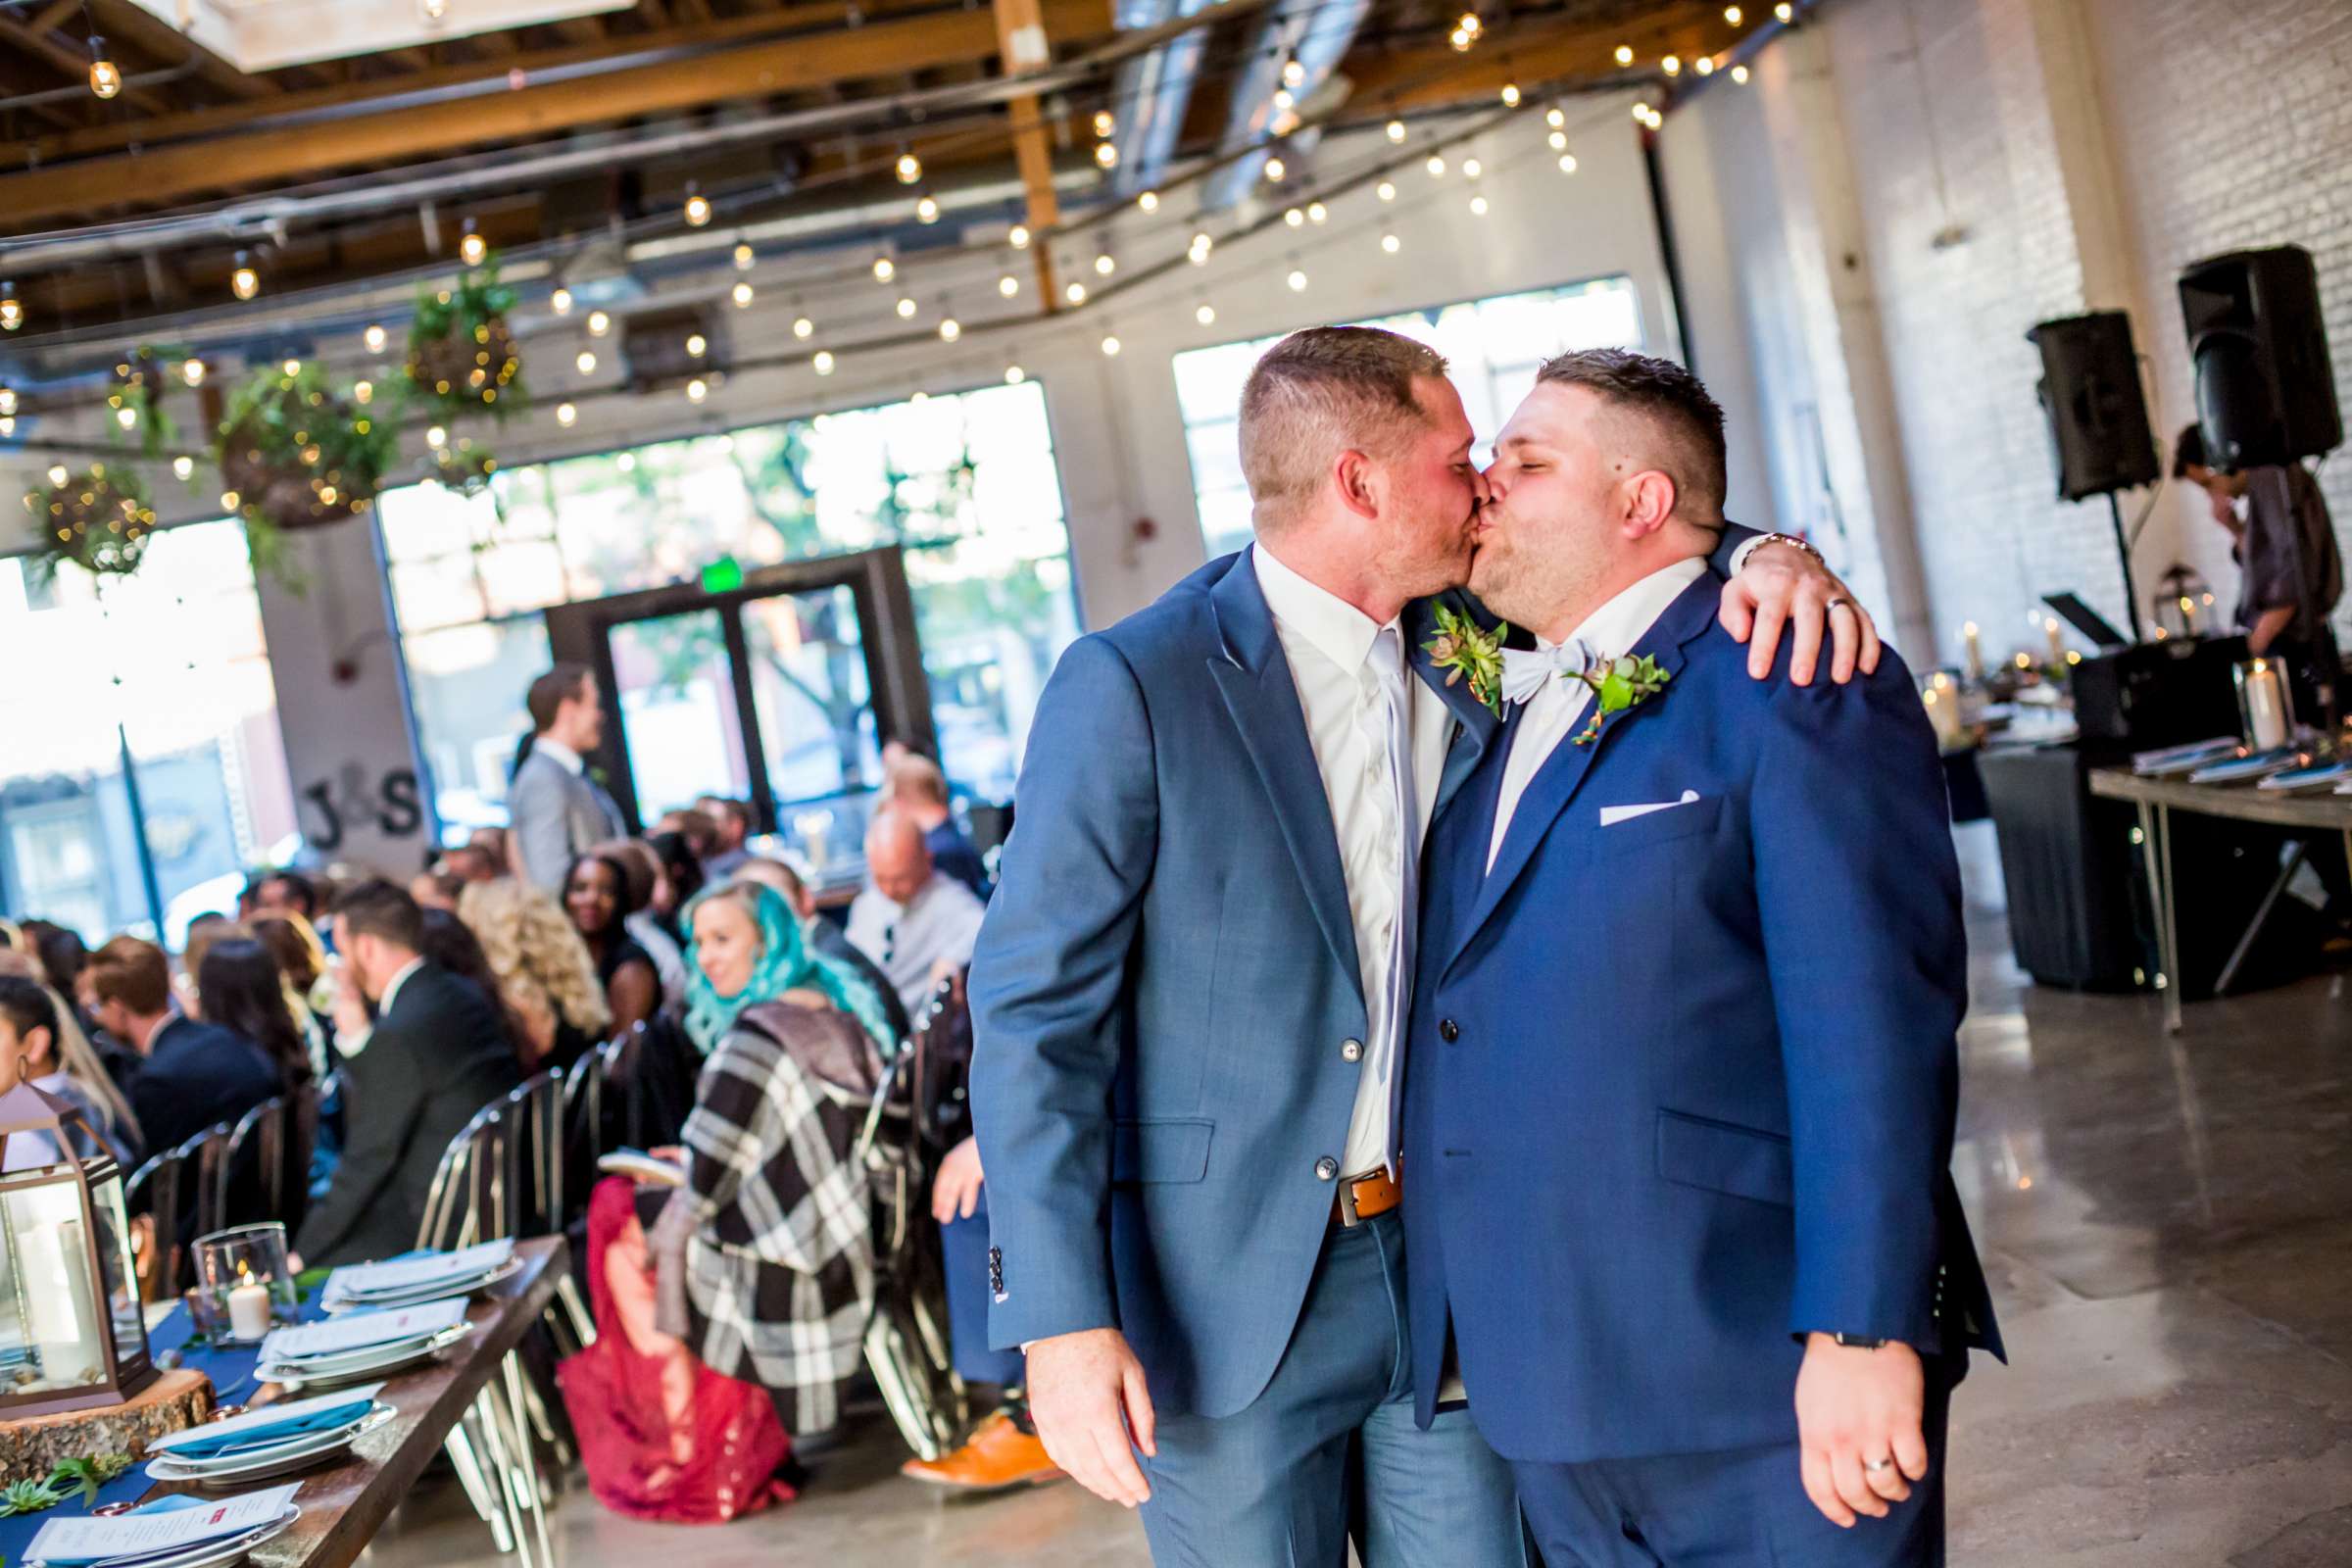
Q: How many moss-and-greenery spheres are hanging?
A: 5